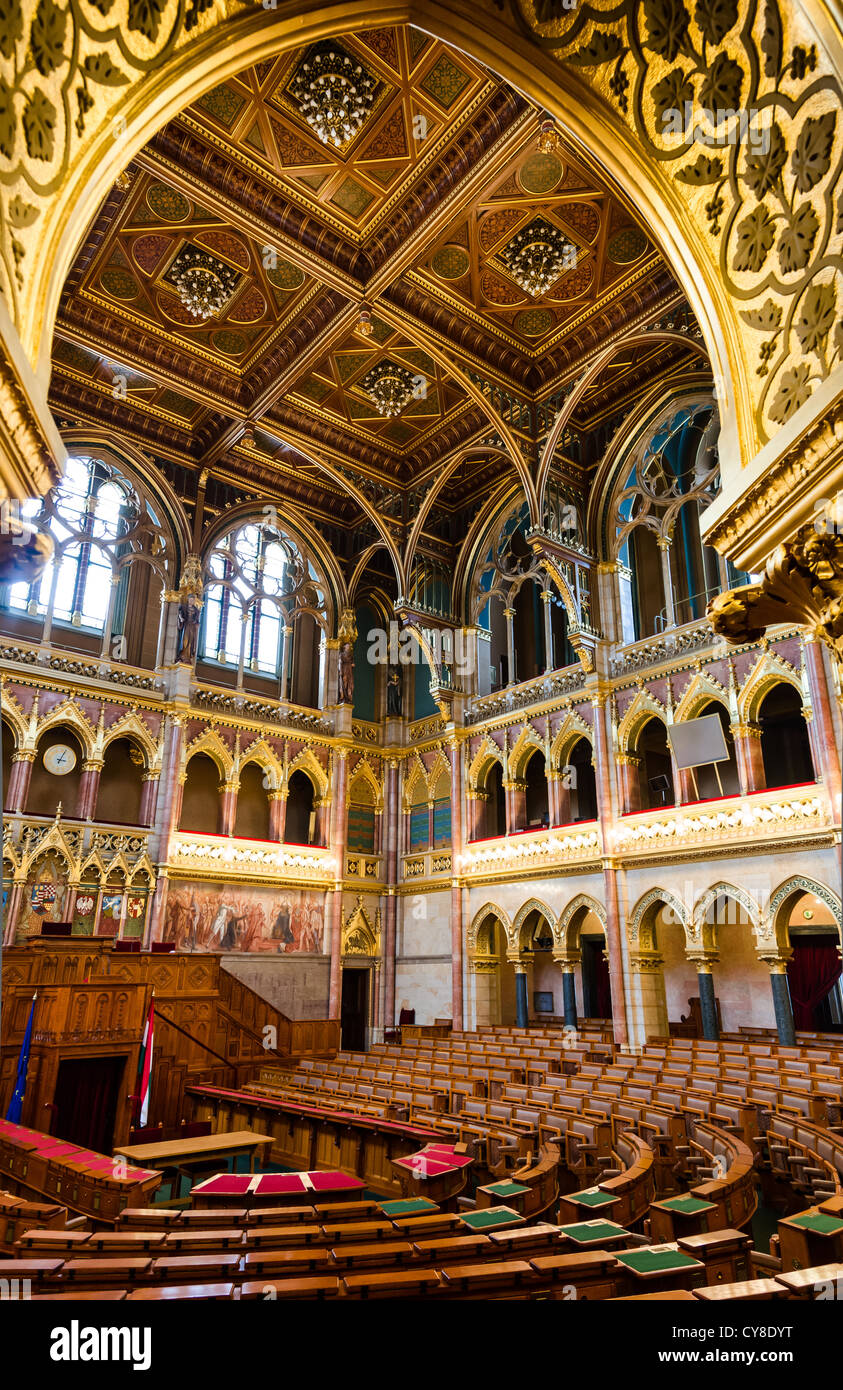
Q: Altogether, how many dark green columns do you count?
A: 4